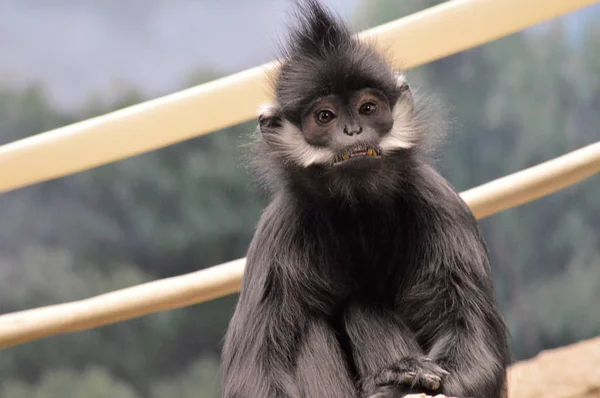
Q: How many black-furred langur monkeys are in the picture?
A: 1